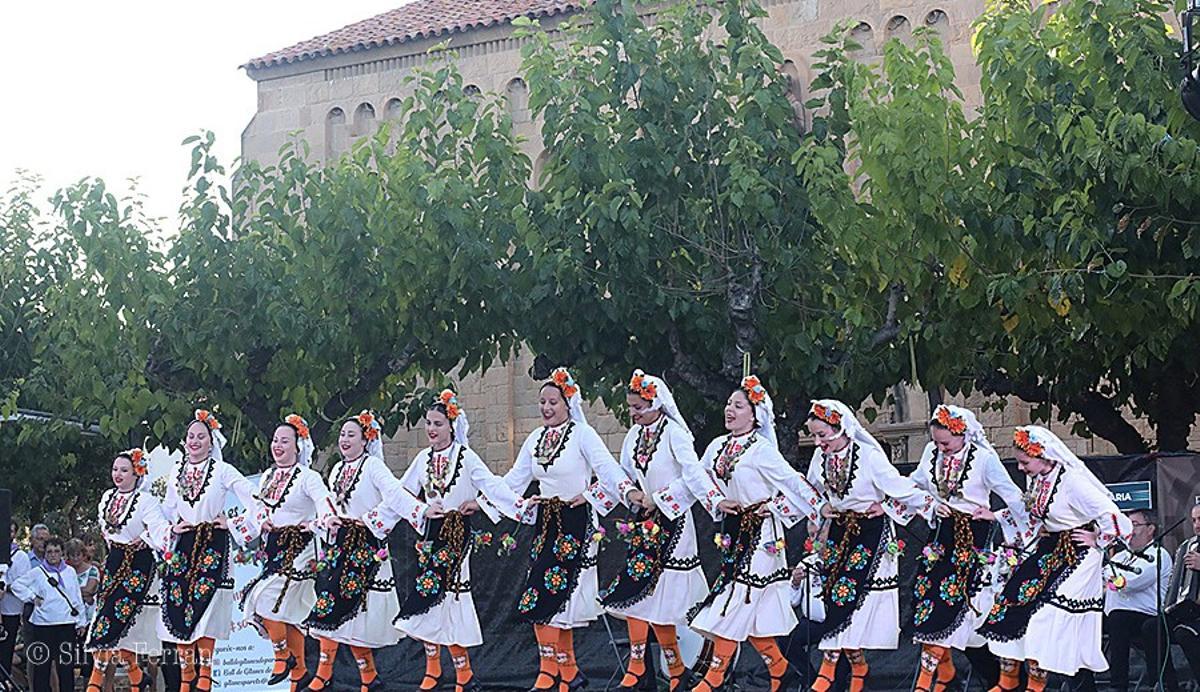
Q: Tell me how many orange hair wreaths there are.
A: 11